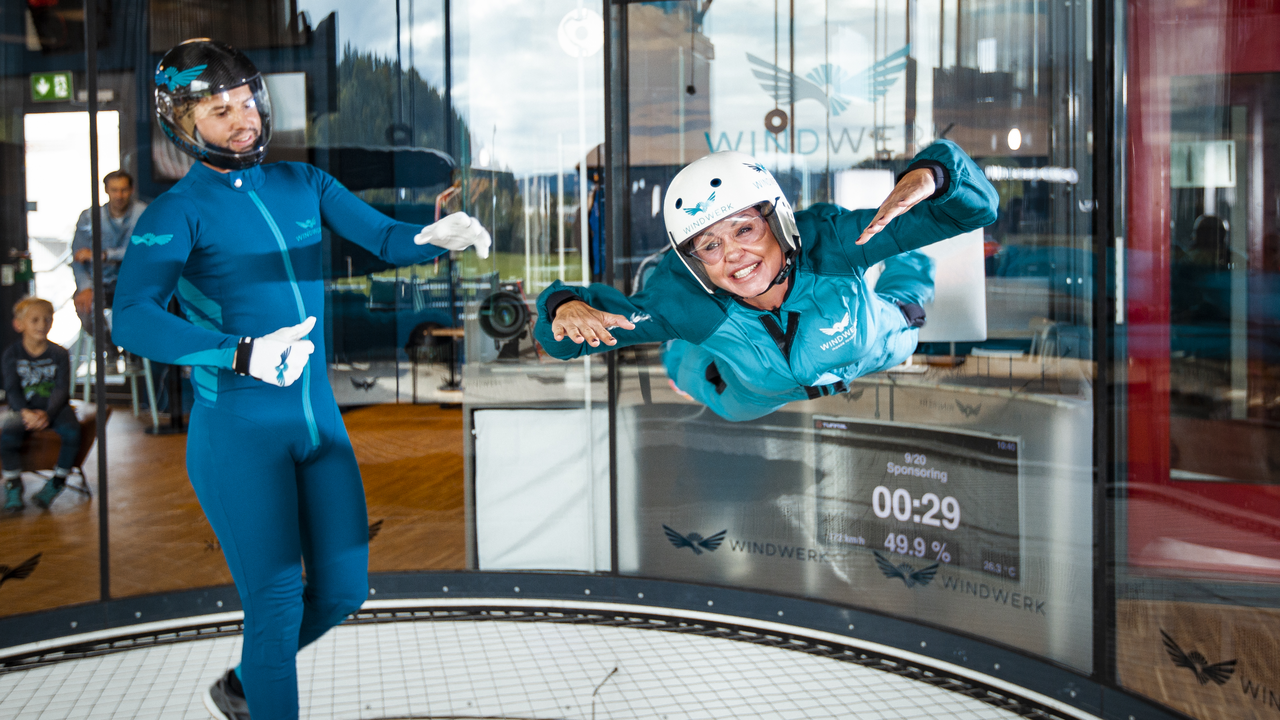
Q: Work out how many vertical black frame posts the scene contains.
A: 3